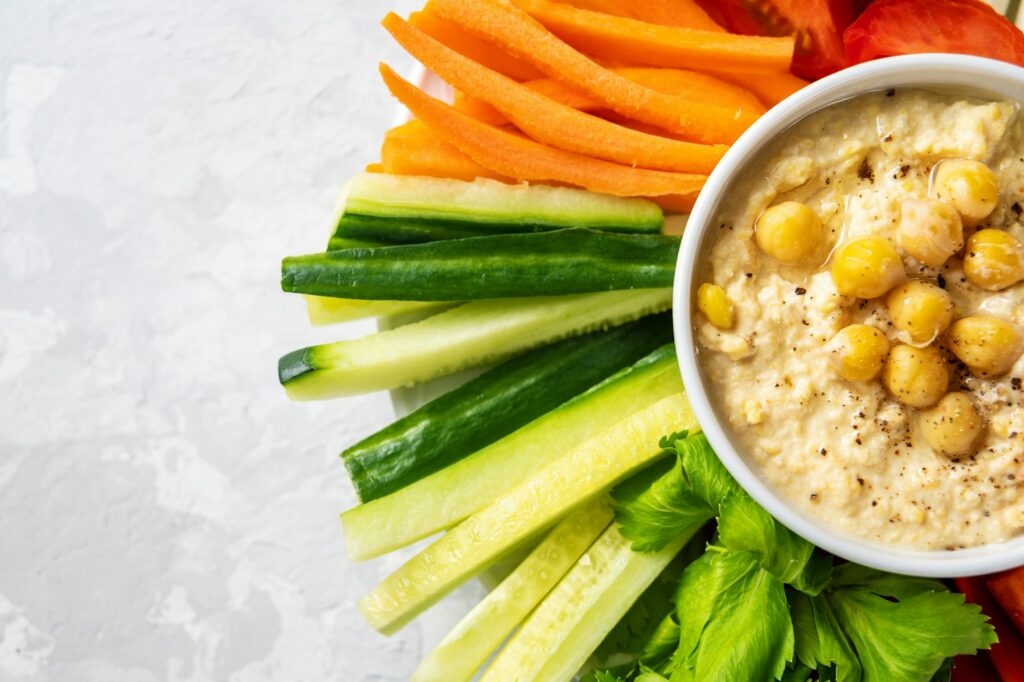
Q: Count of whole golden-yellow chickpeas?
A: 10